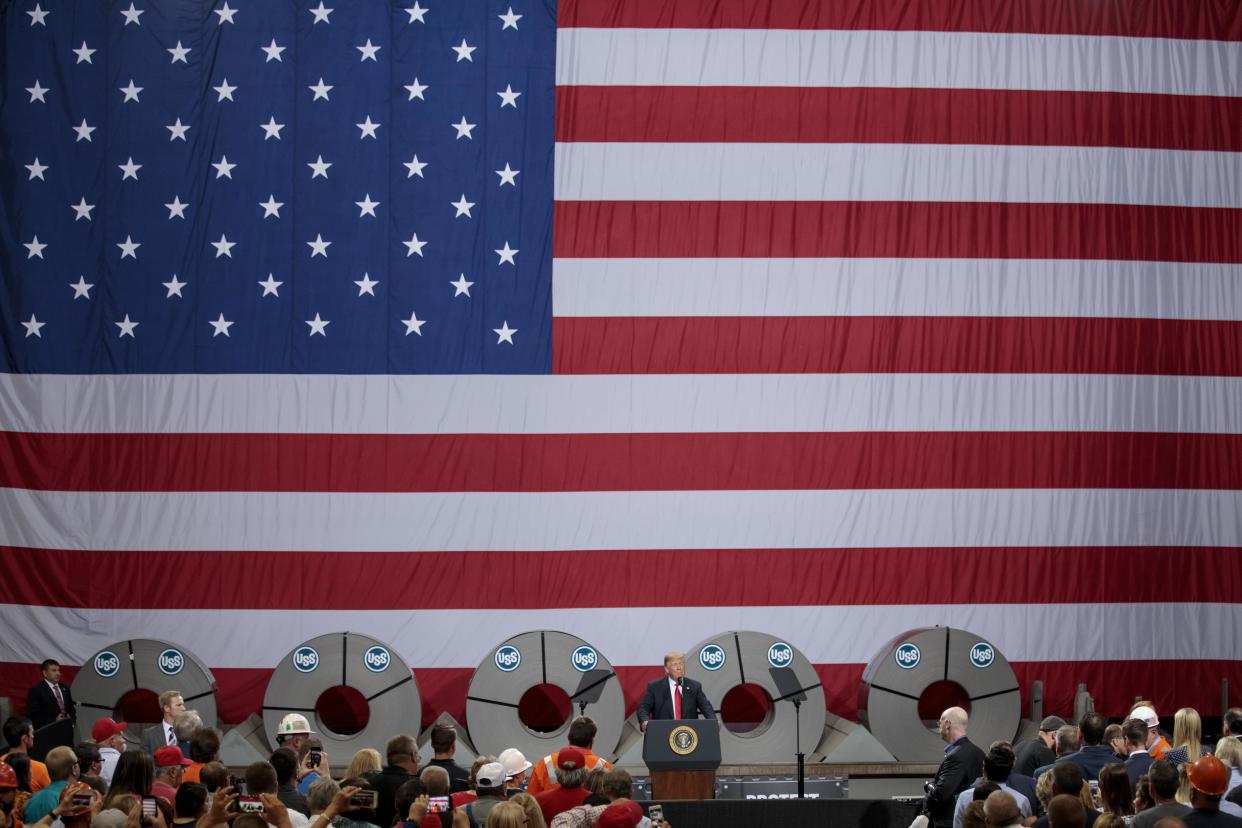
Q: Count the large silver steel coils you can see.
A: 5